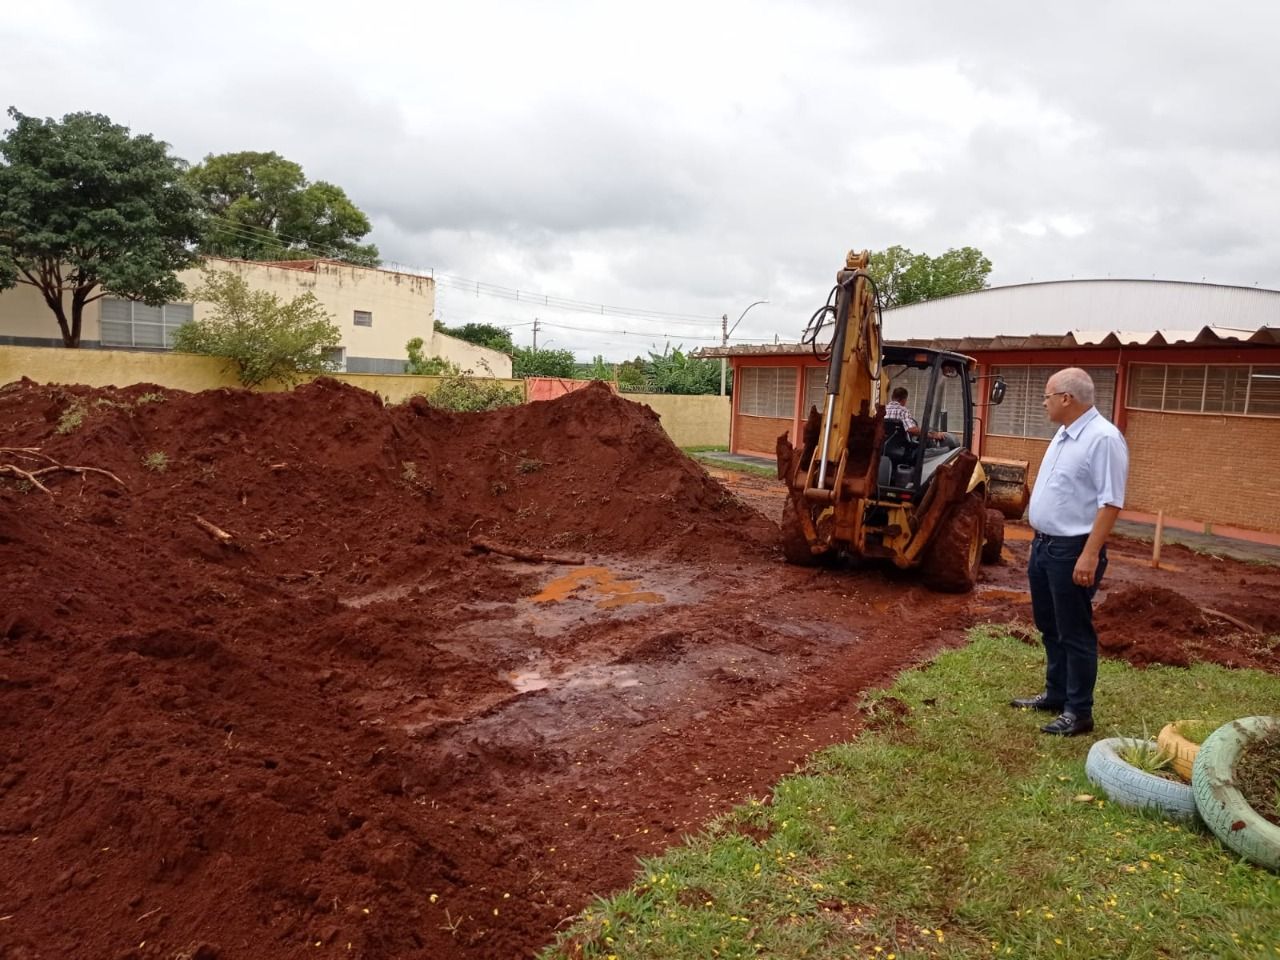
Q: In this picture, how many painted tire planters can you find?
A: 3